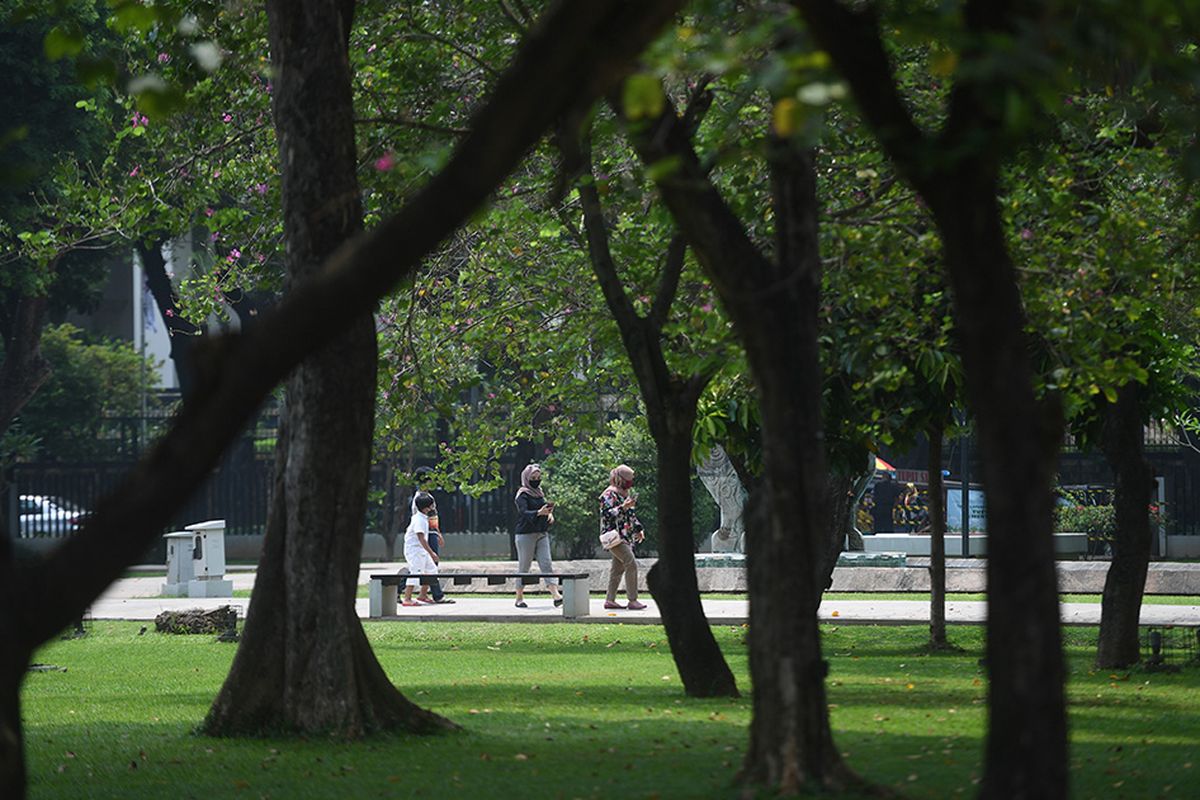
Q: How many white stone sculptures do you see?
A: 1